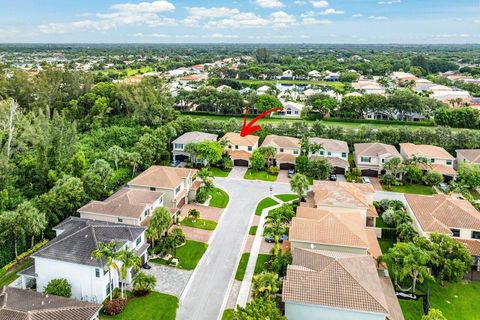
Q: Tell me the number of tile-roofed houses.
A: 15